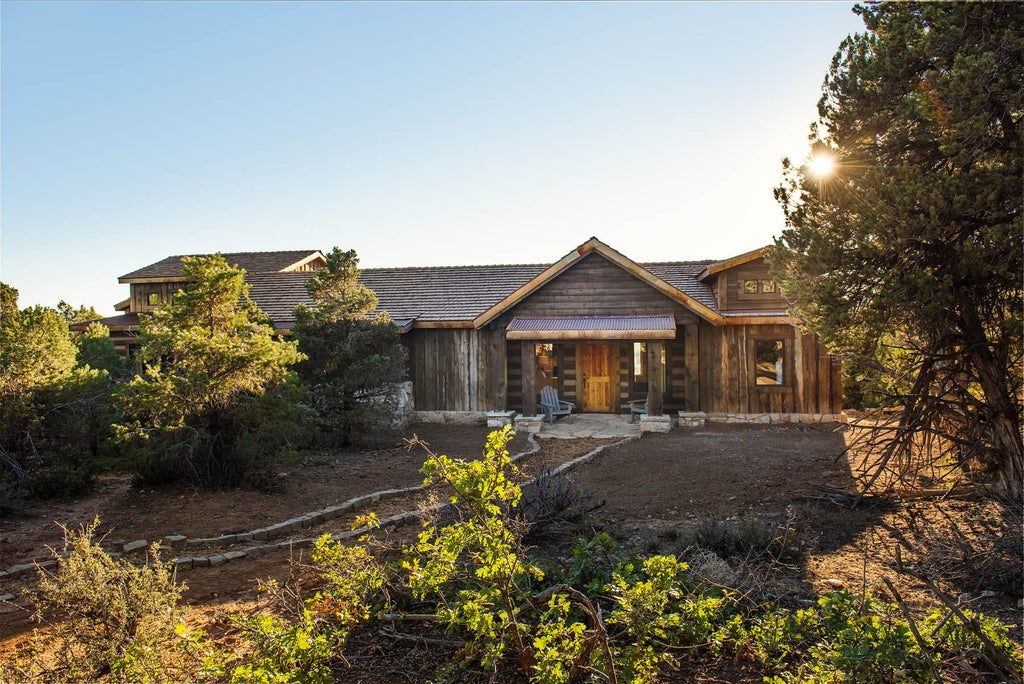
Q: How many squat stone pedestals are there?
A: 4